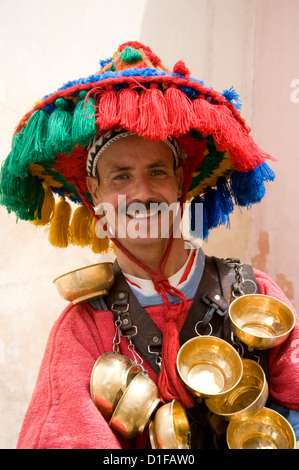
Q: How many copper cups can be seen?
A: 8